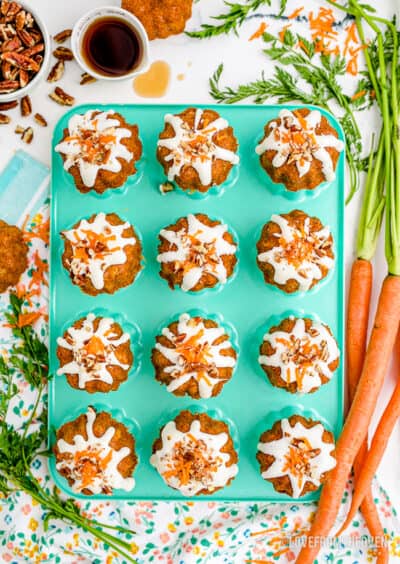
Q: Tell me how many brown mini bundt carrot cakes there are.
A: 14